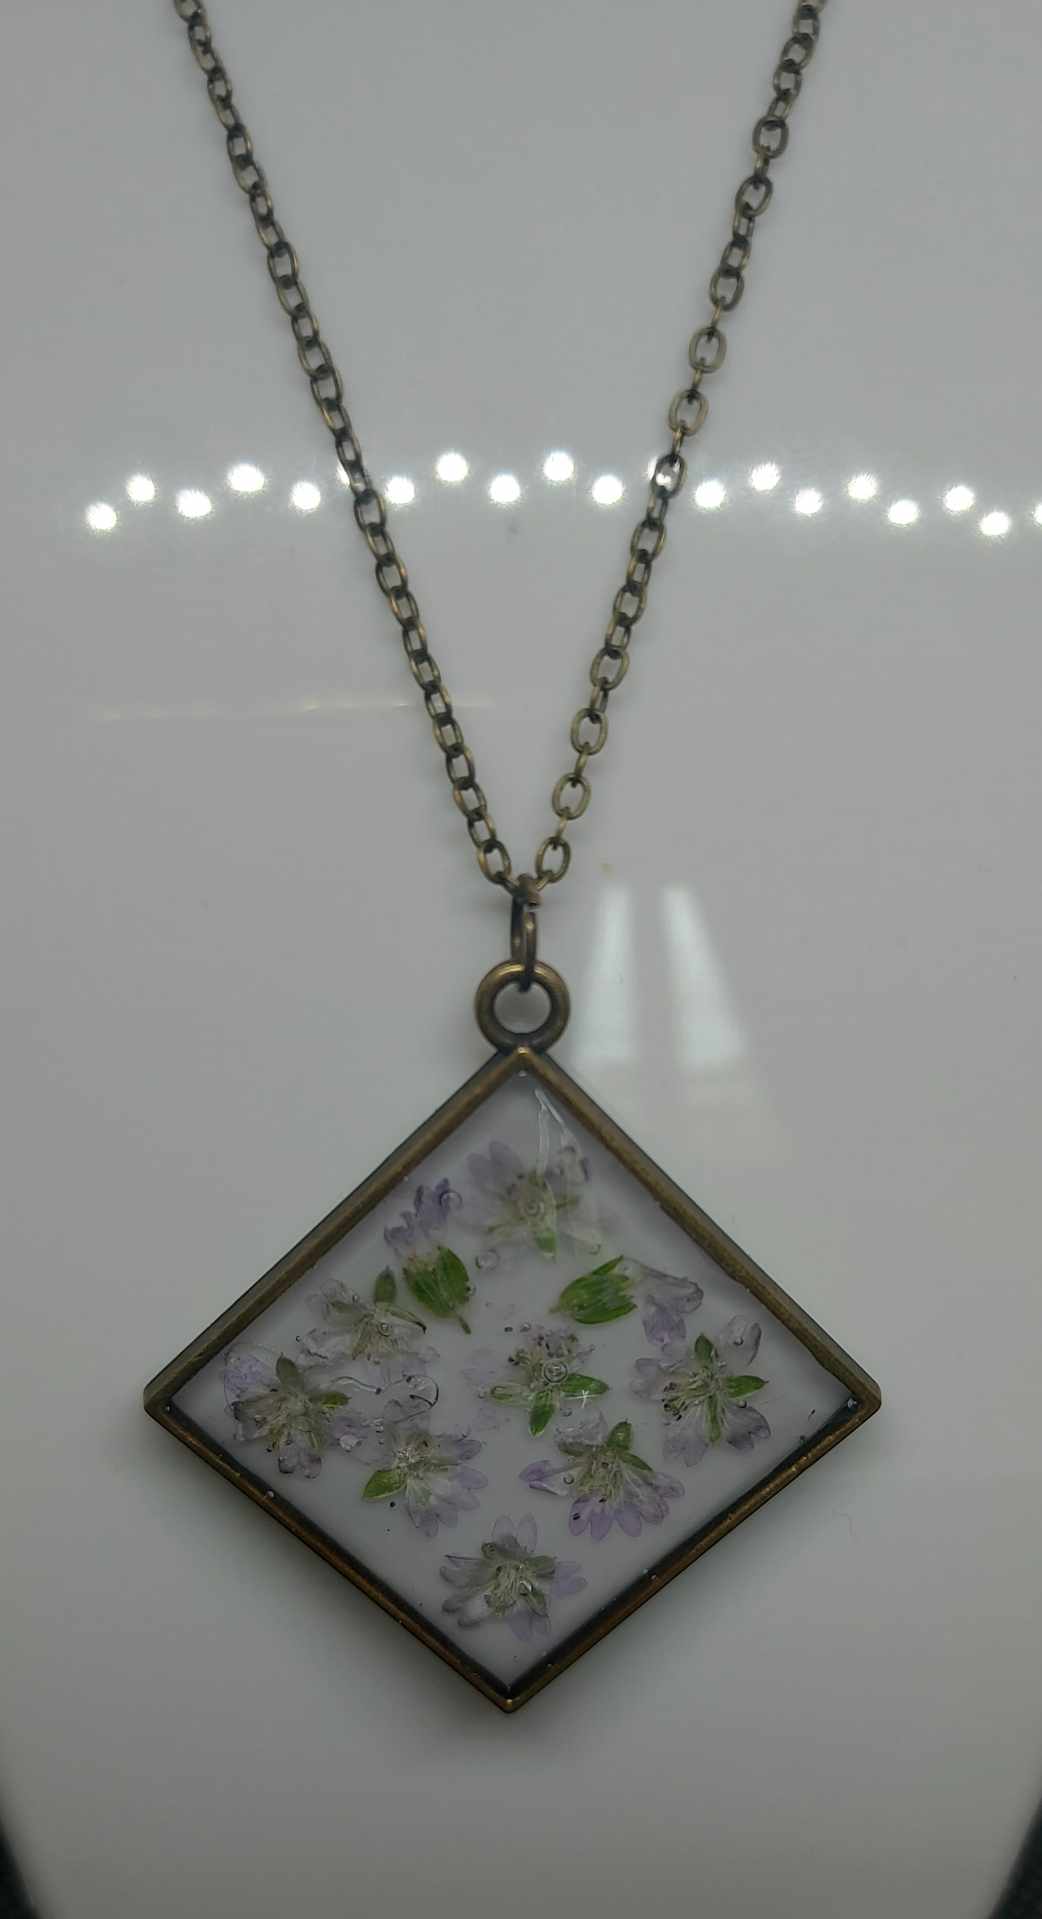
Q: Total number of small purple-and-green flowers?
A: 10